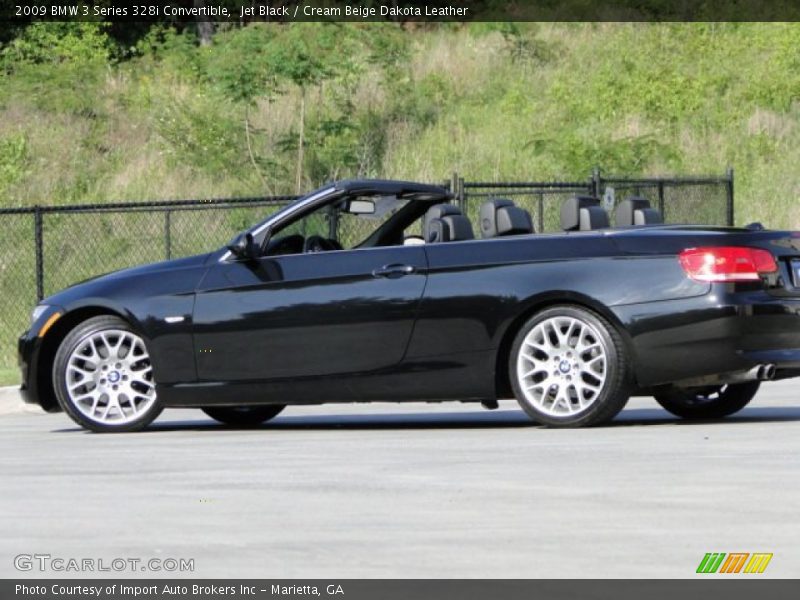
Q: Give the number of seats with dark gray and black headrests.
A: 4